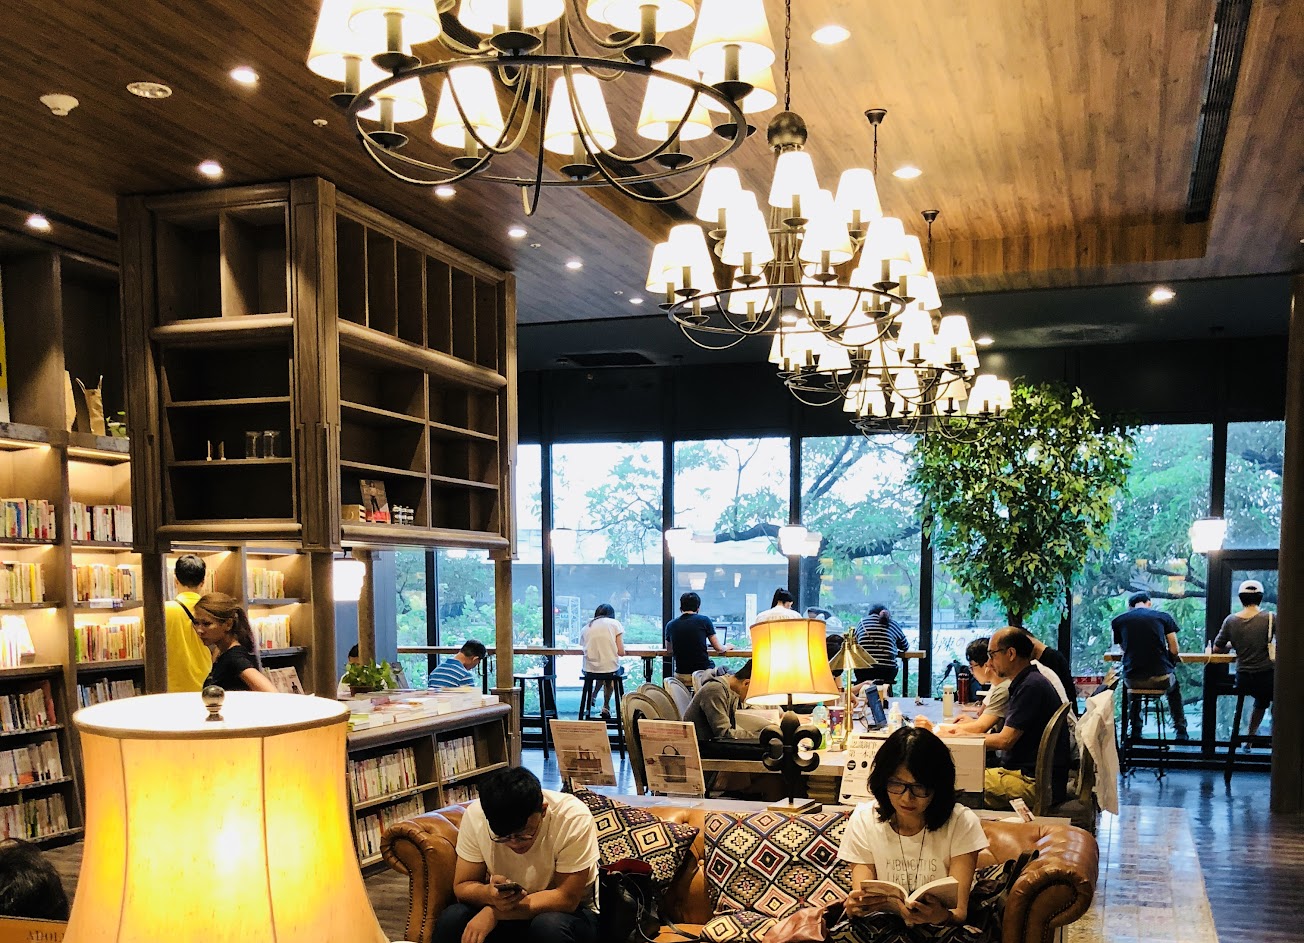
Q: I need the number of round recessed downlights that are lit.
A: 11